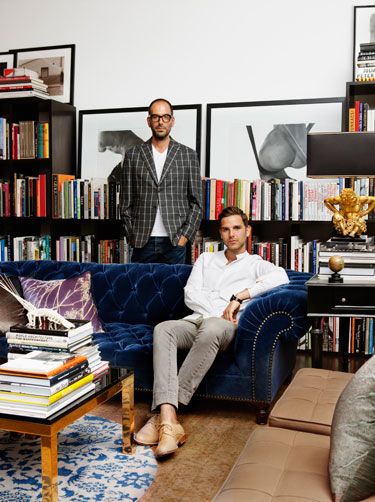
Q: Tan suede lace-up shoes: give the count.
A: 2